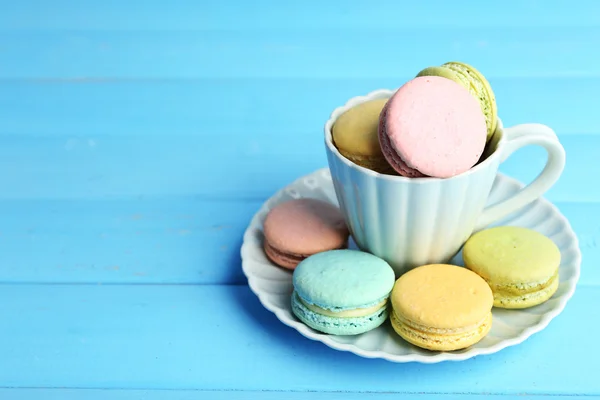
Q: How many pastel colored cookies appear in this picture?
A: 7